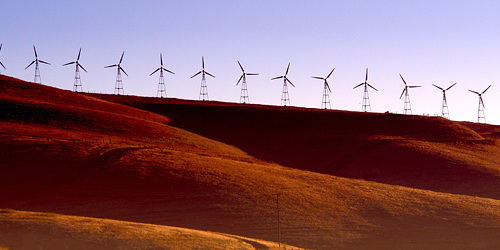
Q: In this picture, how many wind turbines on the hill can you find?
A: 13